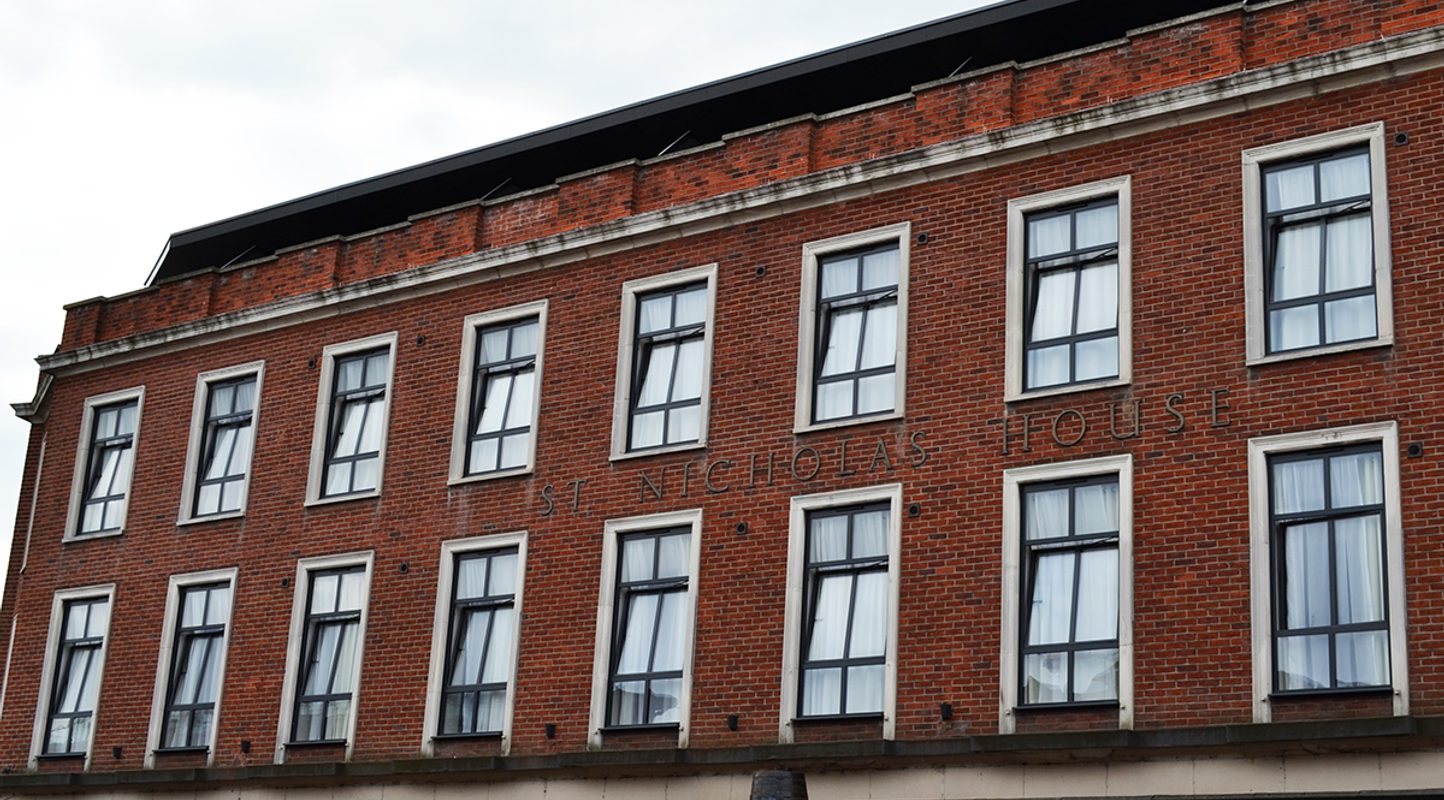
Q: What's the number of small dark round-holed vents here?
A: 10